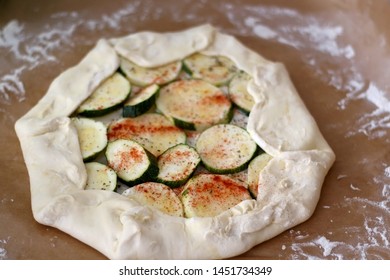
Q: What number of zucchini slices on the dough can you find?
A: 15